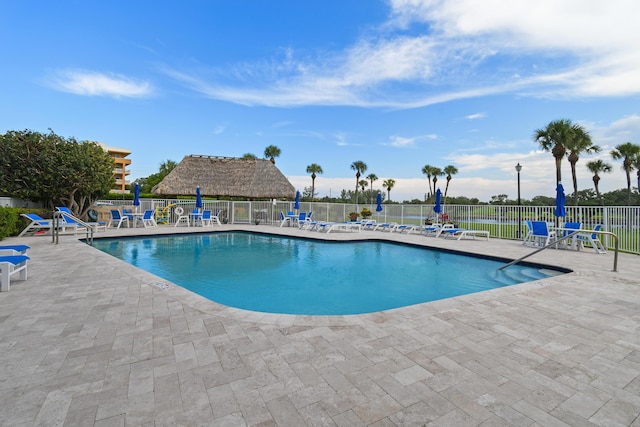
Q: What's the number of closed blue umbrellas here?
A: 6